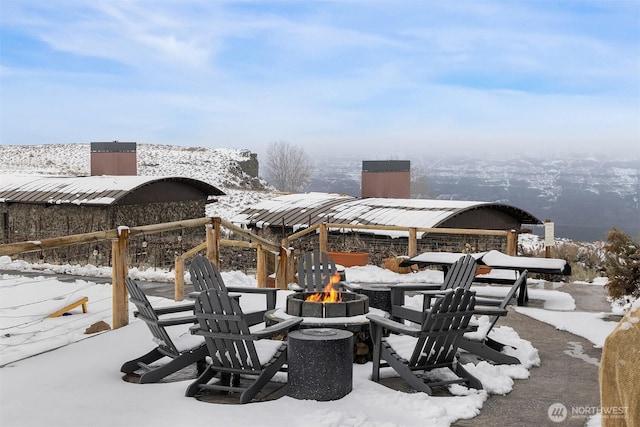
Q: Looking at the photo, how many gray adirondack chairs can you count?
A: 7